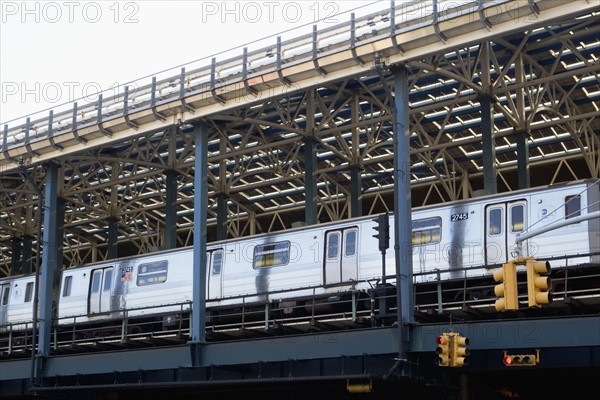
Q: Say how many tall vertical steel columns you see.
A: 3